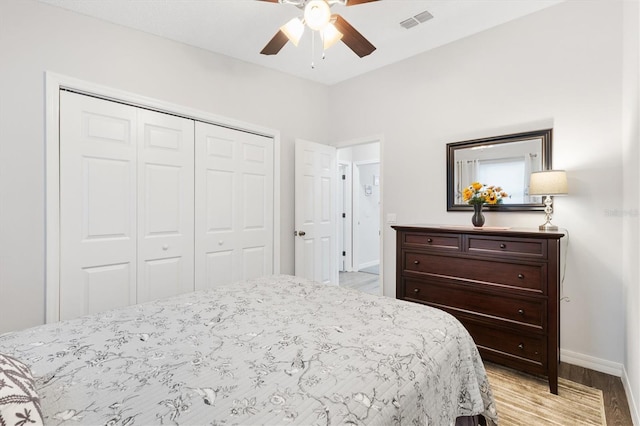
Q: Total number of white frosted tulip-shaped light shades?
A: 3